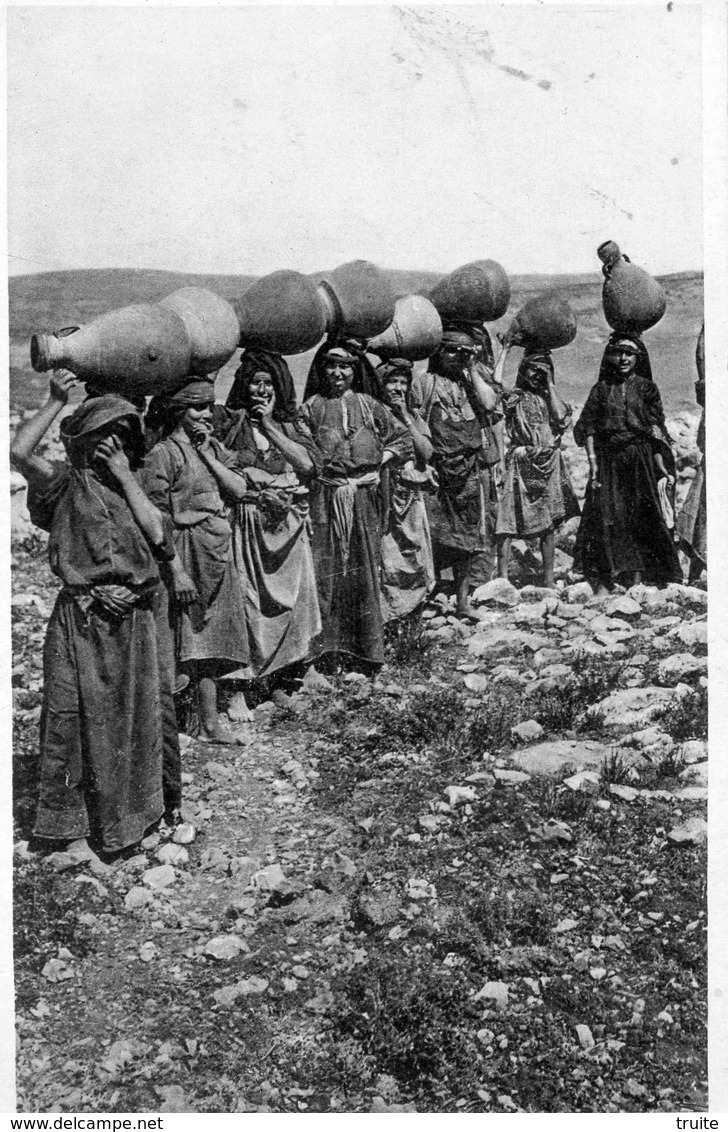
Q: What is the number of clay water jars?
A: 8